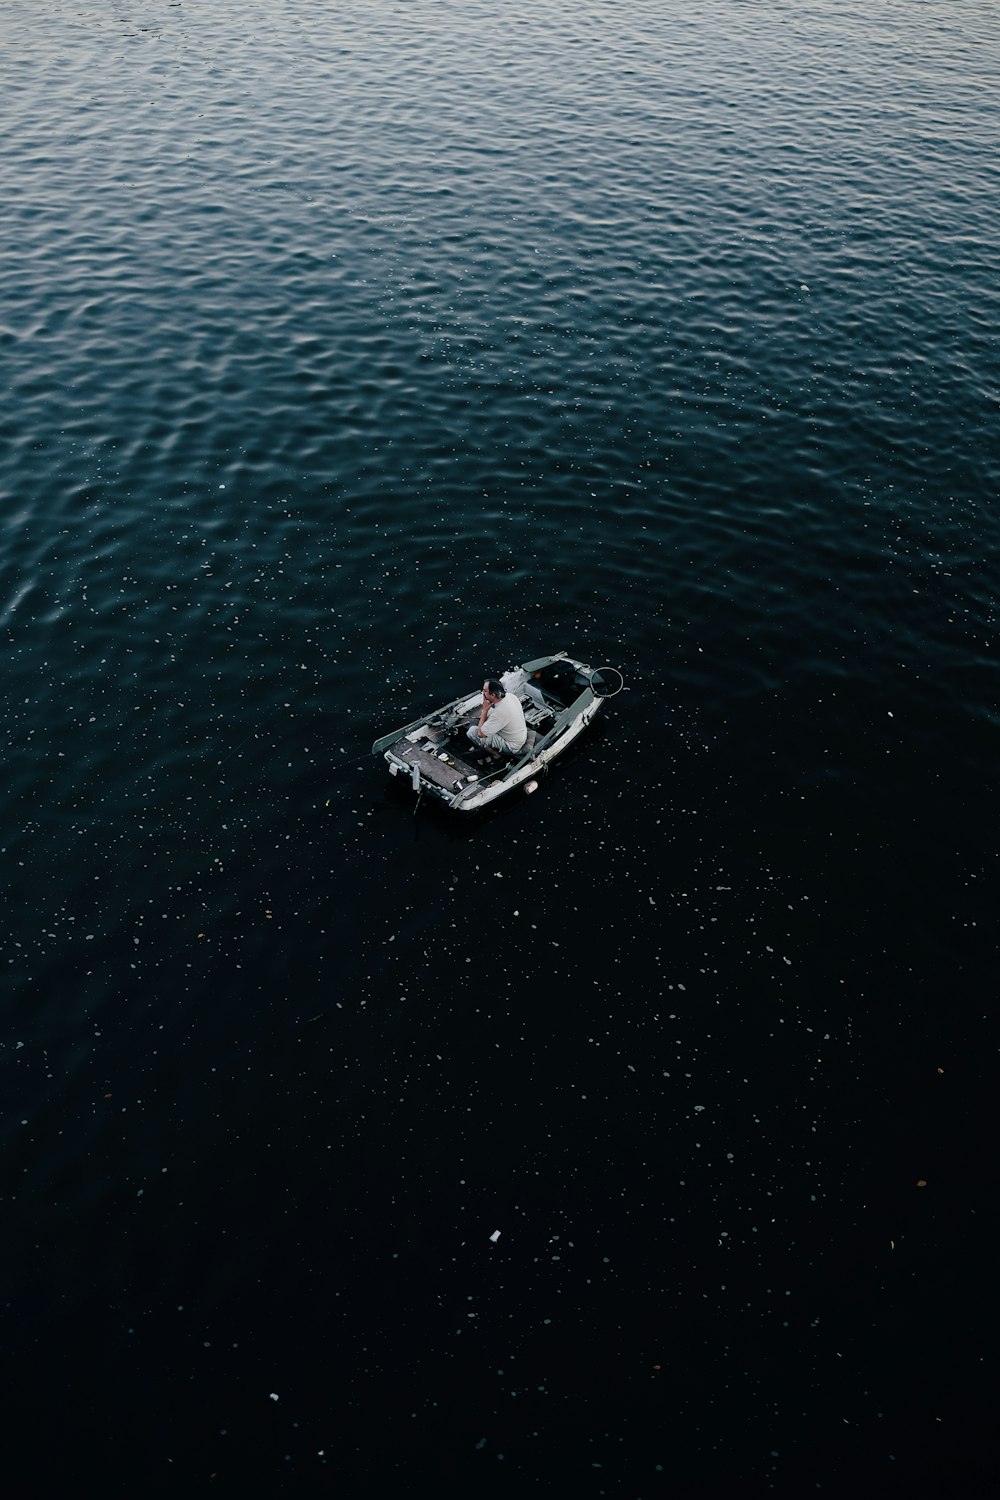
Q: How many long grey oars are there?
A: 2